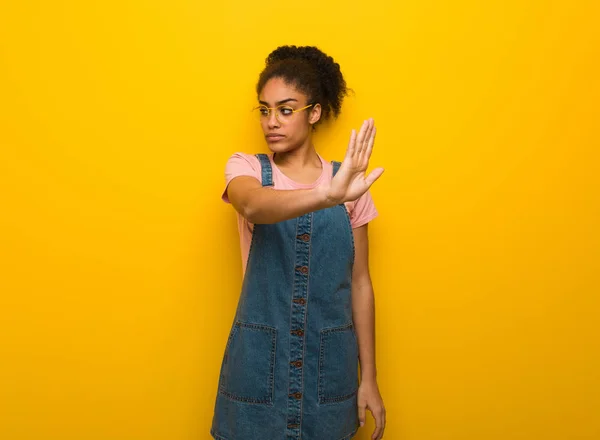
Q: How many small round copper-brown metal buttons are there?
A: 6